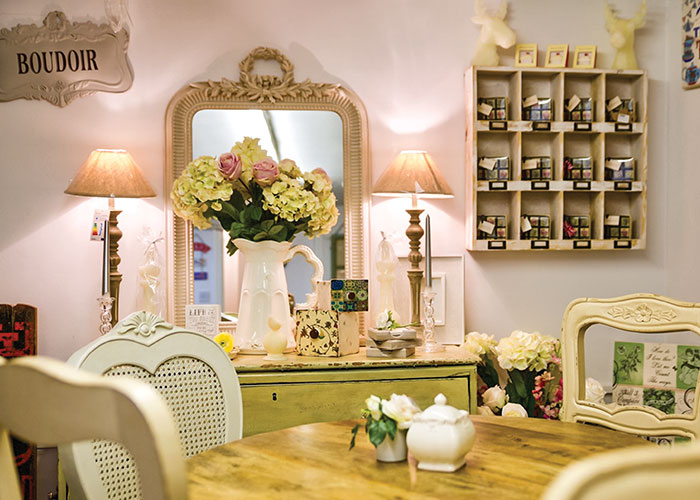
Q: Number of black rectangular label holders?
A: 12